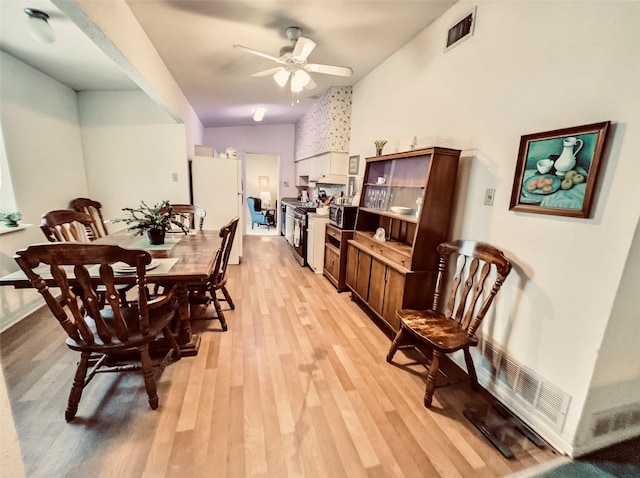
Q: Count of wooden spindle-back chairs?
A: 6